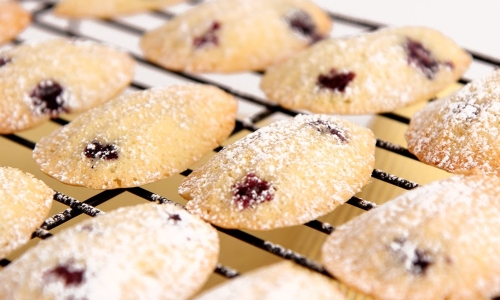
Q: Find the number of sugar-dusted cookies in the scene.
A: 12